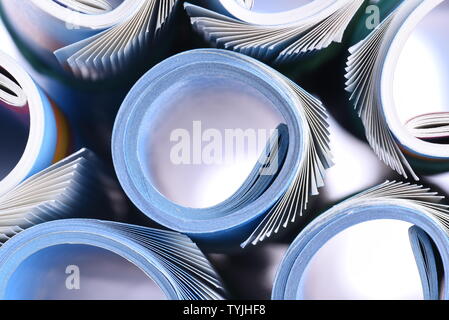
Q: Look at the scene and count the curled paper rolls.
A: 7